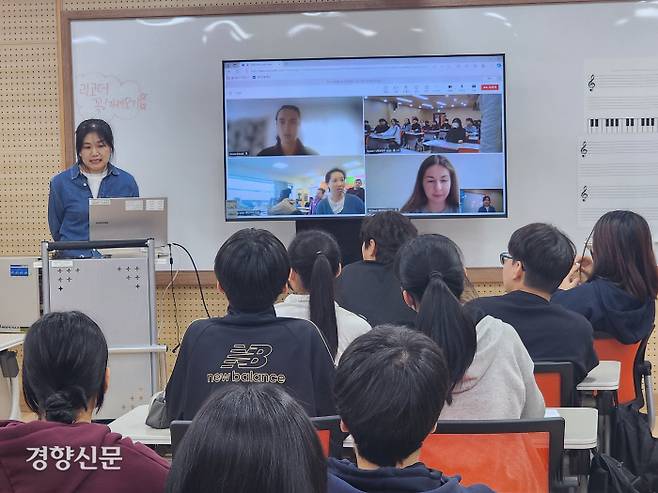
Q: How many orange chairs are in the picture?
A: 4